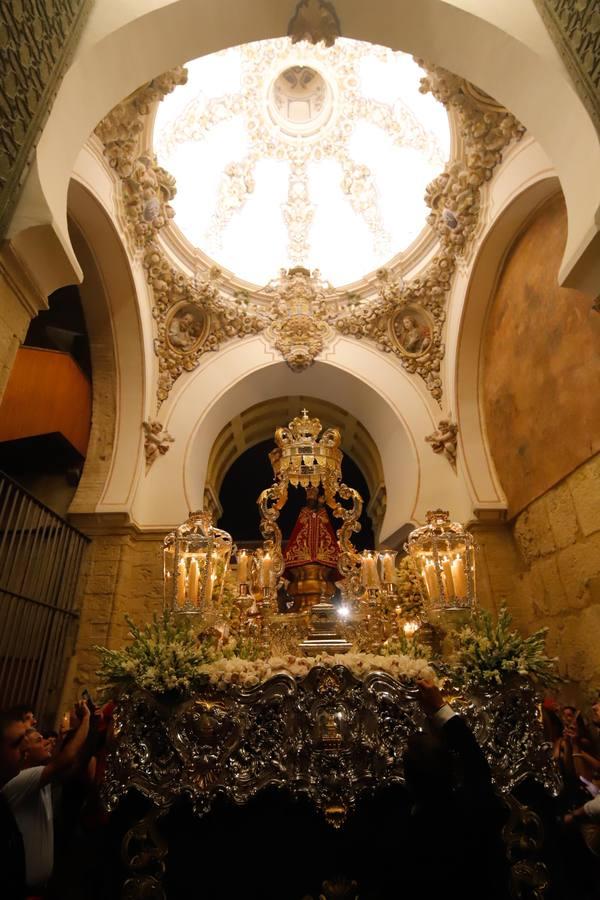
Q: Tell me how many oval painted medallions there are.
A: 2